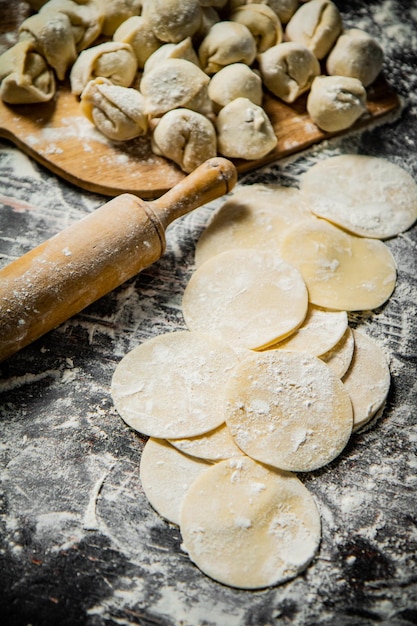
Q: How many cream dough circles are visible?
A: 12